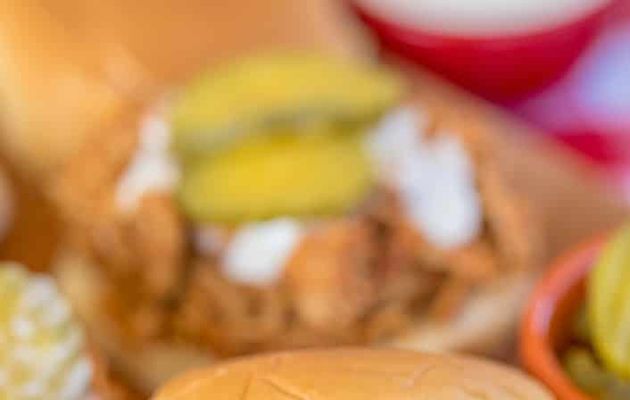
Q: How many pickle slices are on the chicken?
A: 2